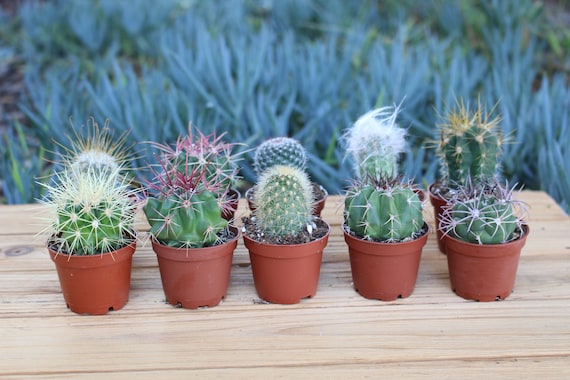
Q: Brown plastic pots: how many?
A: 10